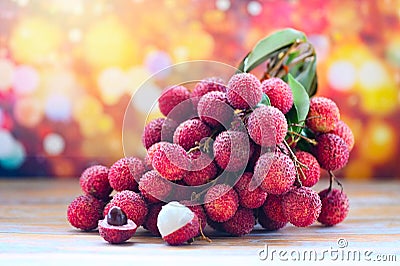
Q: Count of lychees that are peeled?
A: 2